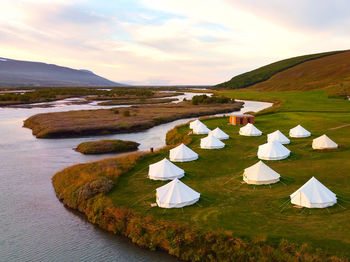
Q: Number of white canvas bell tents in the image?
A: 14